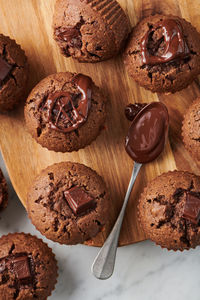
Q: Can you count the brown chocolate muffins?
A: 9